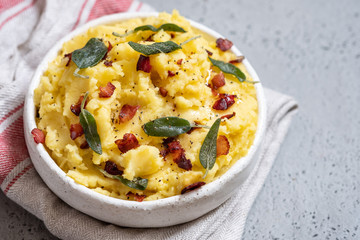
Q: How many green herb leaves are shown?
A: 8